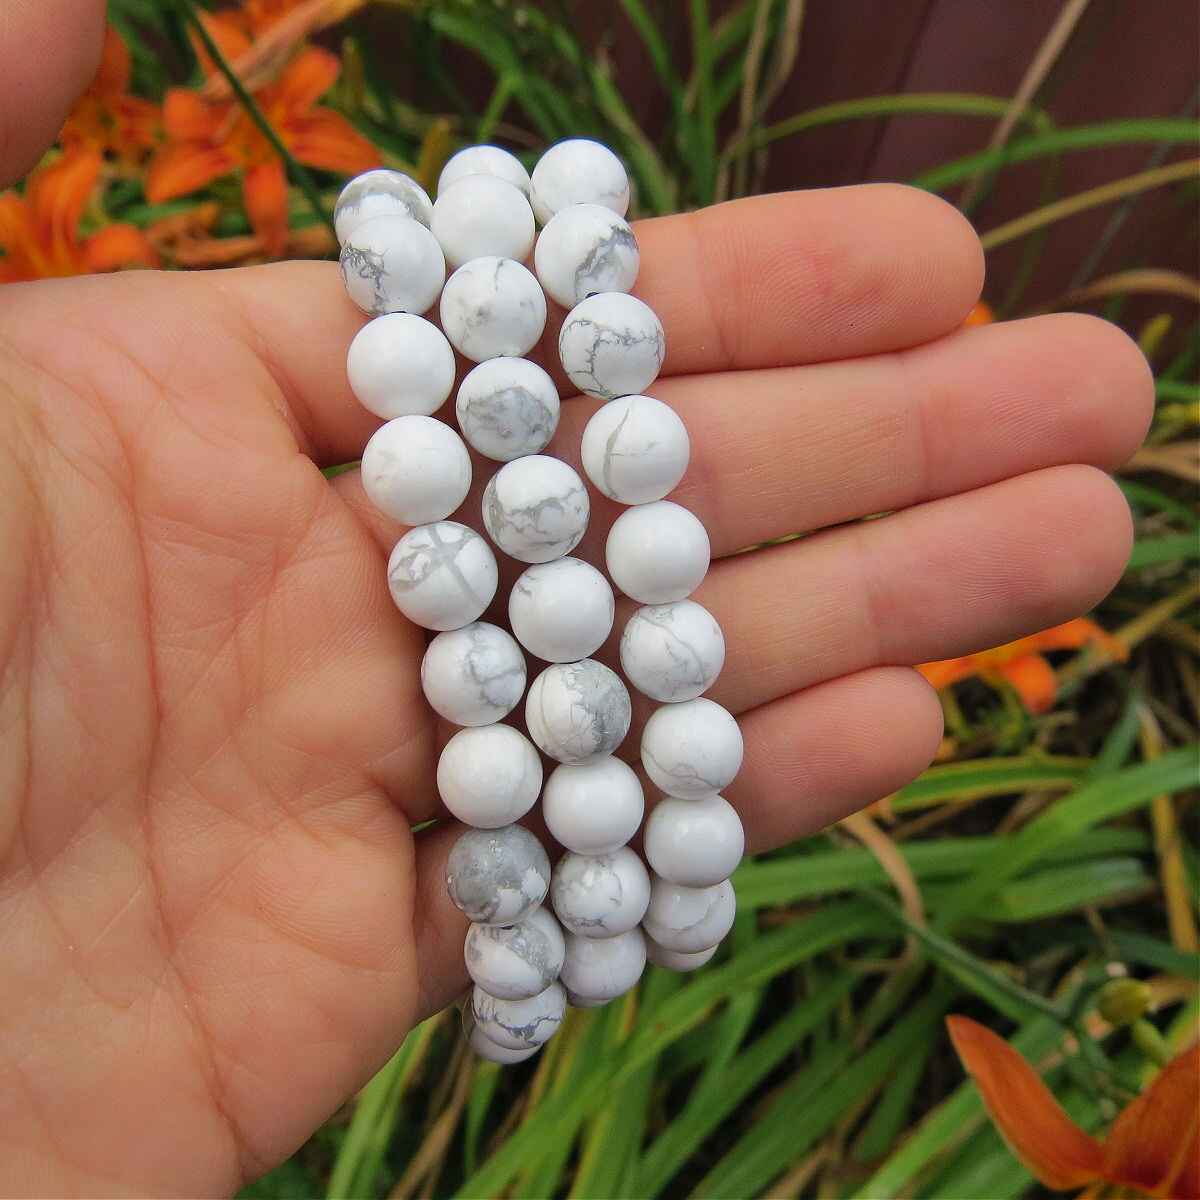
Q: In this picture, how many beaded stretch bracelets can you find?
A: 3